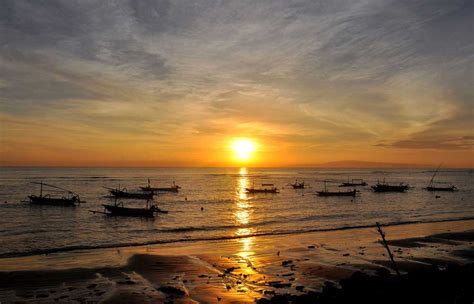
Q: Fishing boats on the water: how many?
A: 10